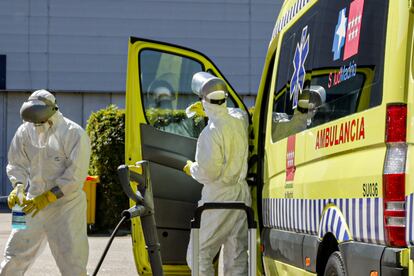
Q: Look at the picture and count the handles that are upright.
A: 2